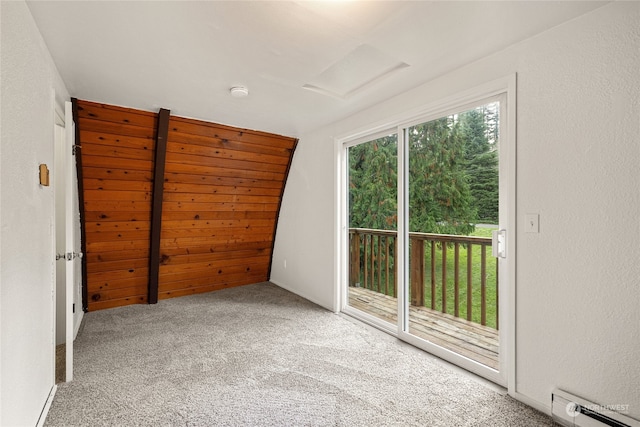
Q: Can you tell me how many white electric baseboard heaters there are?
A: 1